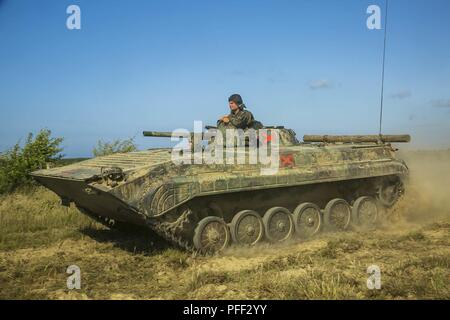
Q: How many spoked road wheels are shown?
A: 6